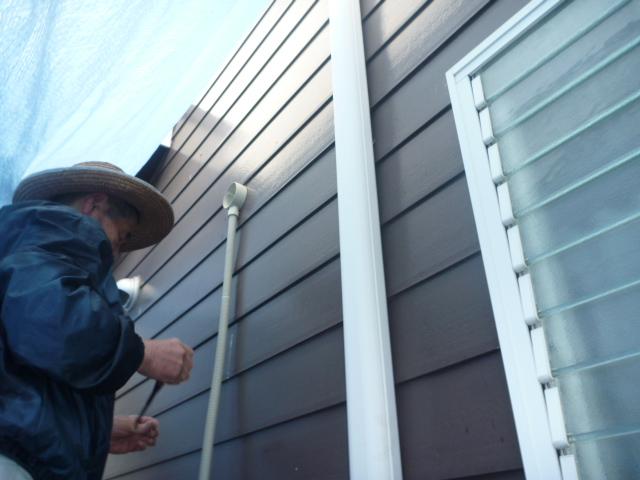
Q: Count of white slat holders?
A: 9